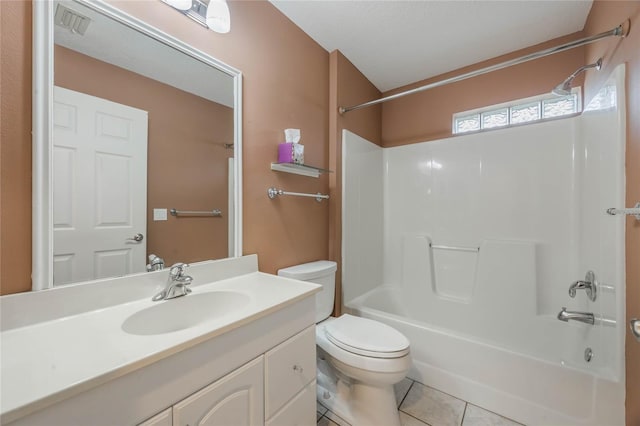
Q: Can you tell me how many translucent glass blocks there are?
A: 4